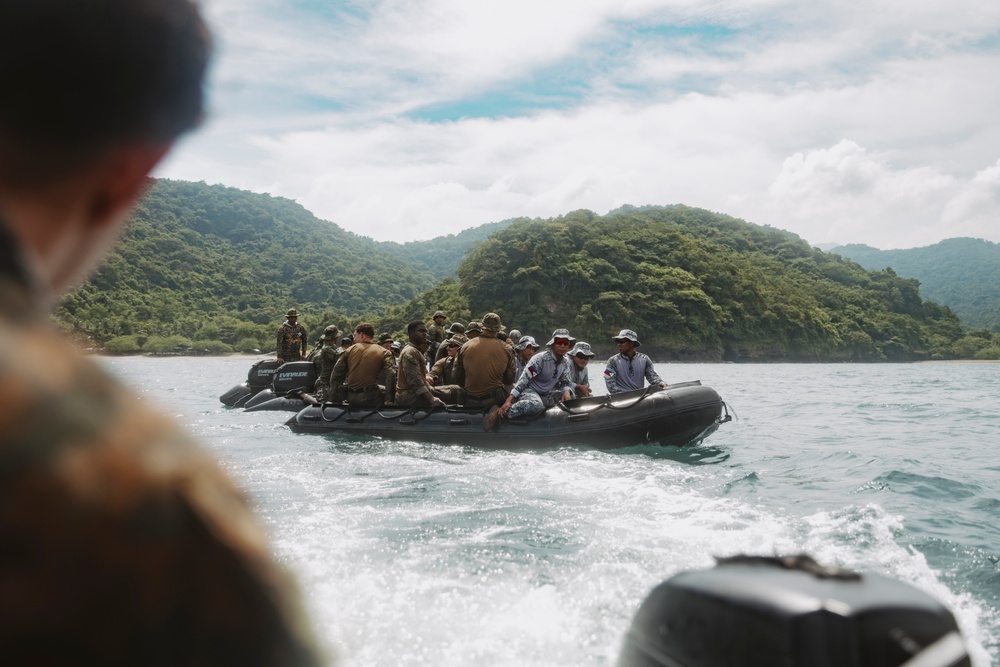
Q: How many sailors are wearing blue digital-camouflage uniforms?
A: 4